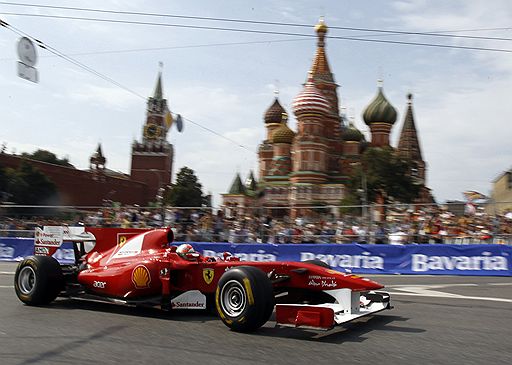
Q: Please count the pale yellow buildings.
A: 1